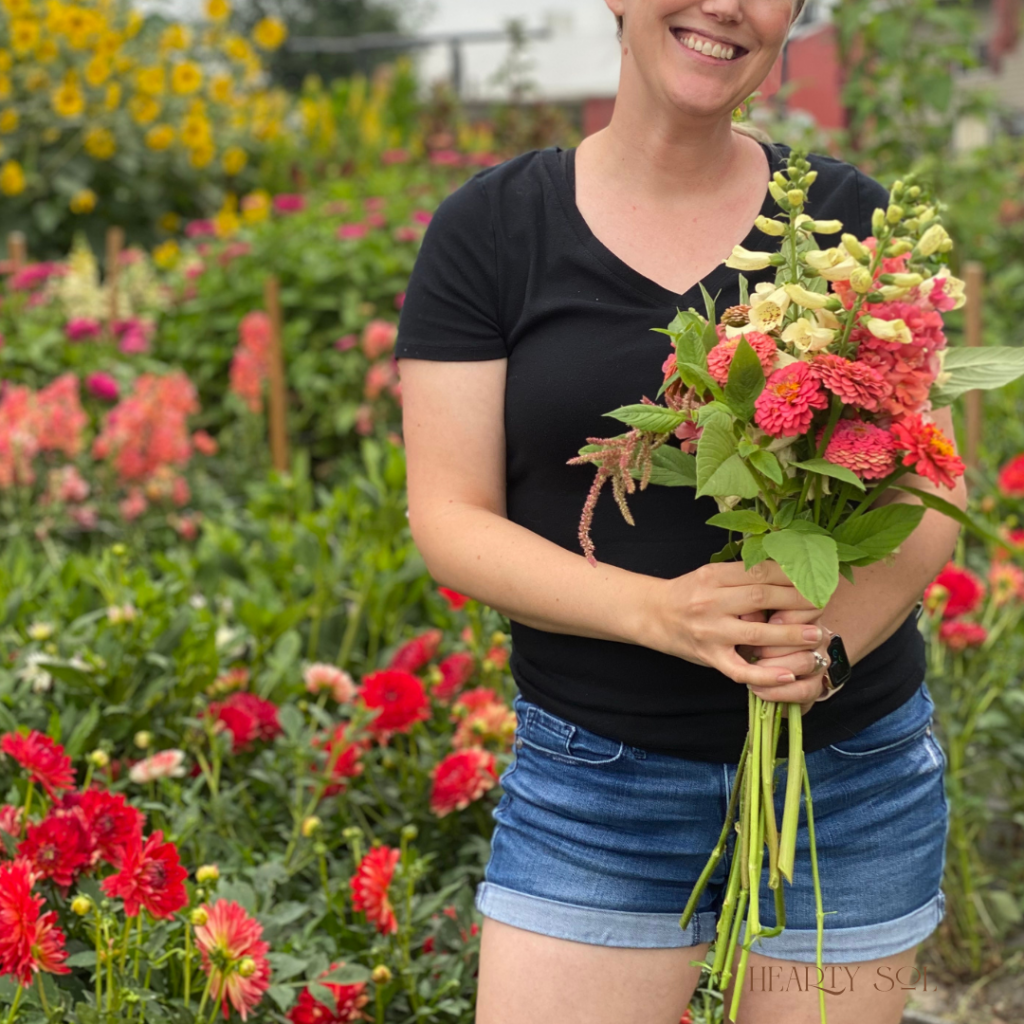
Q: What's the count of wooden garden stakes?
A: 4